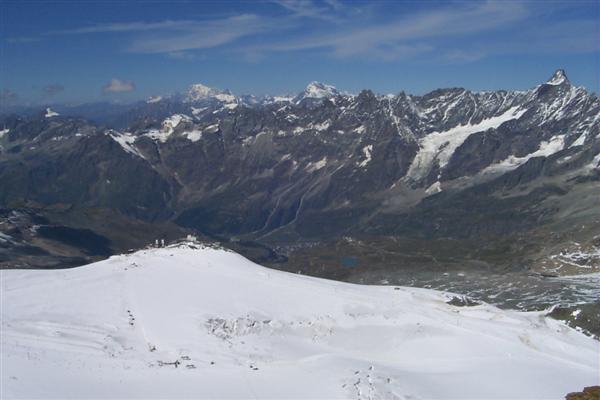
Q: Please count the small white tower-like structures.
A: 2